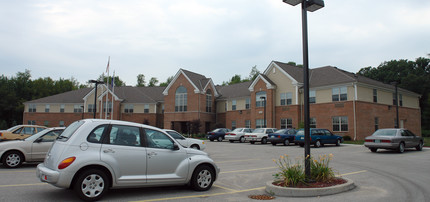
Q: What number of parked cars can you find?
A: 10